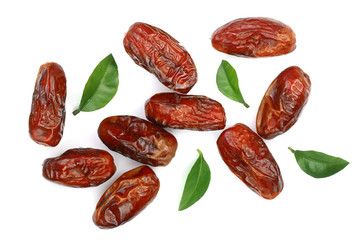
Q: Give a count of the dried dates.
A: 9